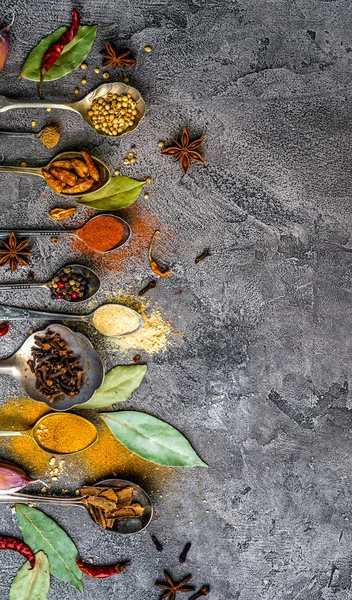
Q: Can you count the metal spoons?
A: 9